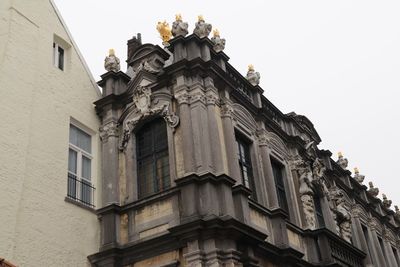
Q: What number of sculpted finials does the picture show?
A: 11